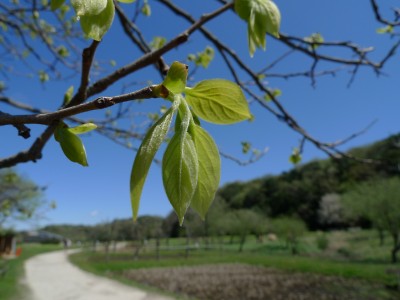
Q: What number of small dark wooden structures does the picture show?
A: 1